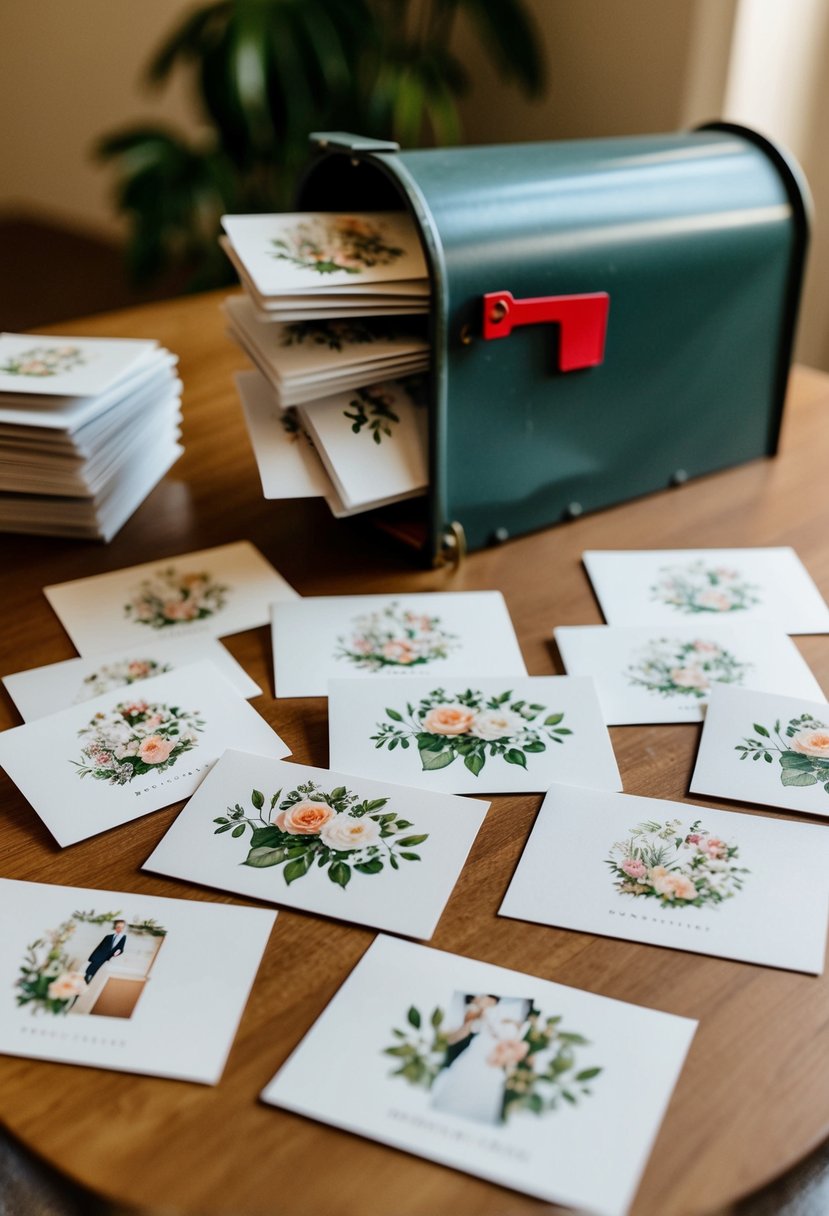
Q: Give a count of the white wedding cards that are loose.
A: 12